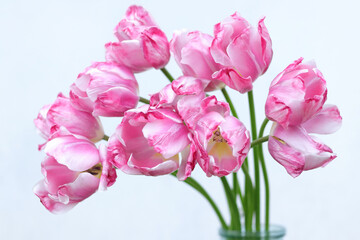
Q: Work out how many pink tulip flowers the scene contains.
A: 11